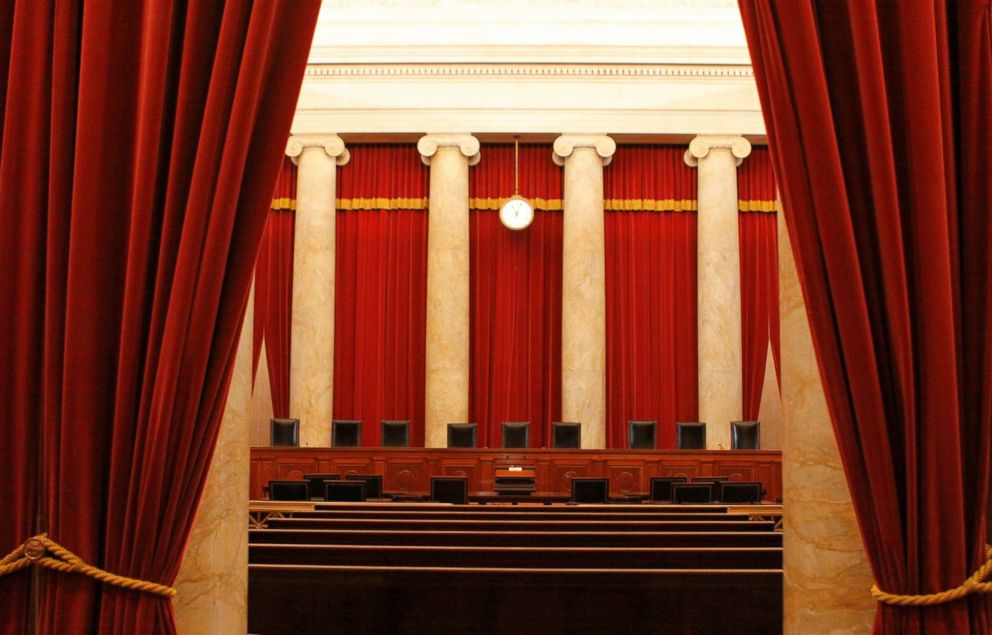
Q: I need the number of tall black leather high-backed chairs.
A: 9